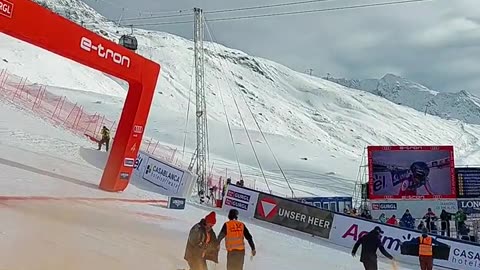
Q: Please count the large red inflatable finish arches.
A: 1